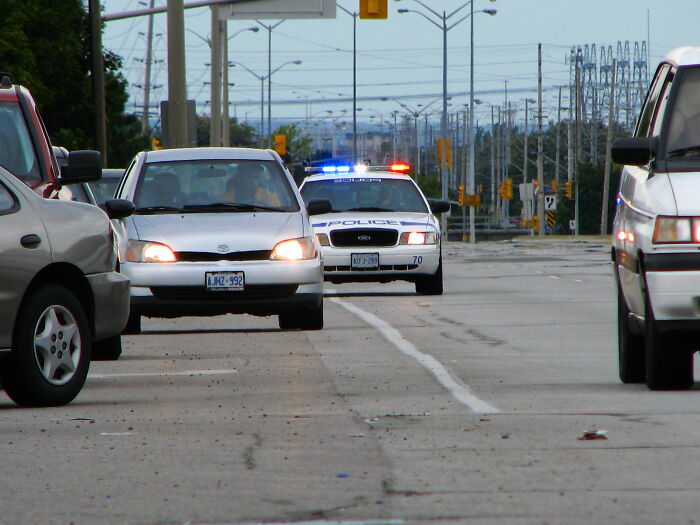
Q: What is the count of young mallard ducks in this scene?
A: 0